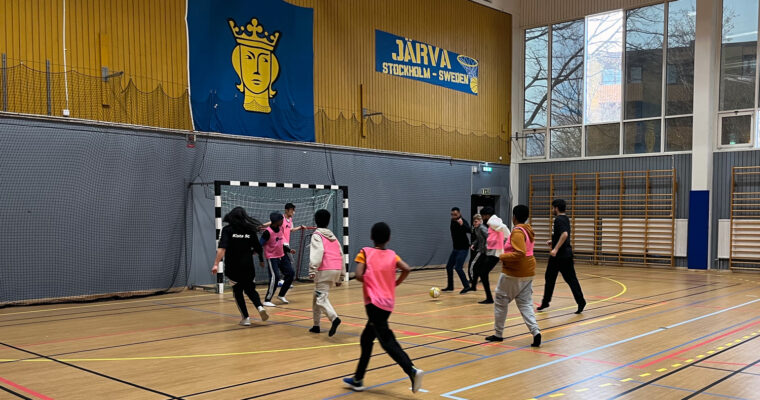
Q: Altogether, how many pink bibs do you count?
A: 6